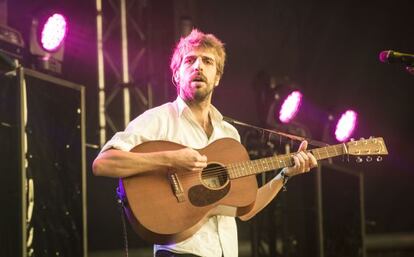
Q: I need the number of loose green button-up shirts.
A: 0